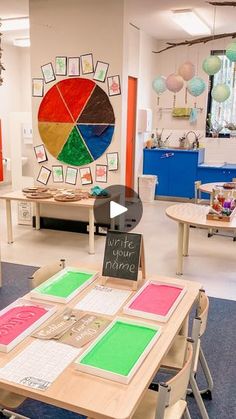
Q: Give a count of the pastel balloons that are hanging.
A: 7